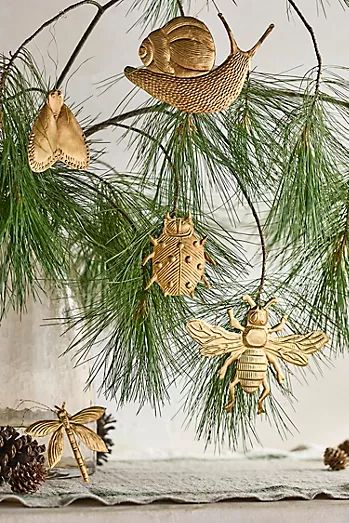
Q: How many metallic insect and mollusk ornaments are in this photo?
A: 5